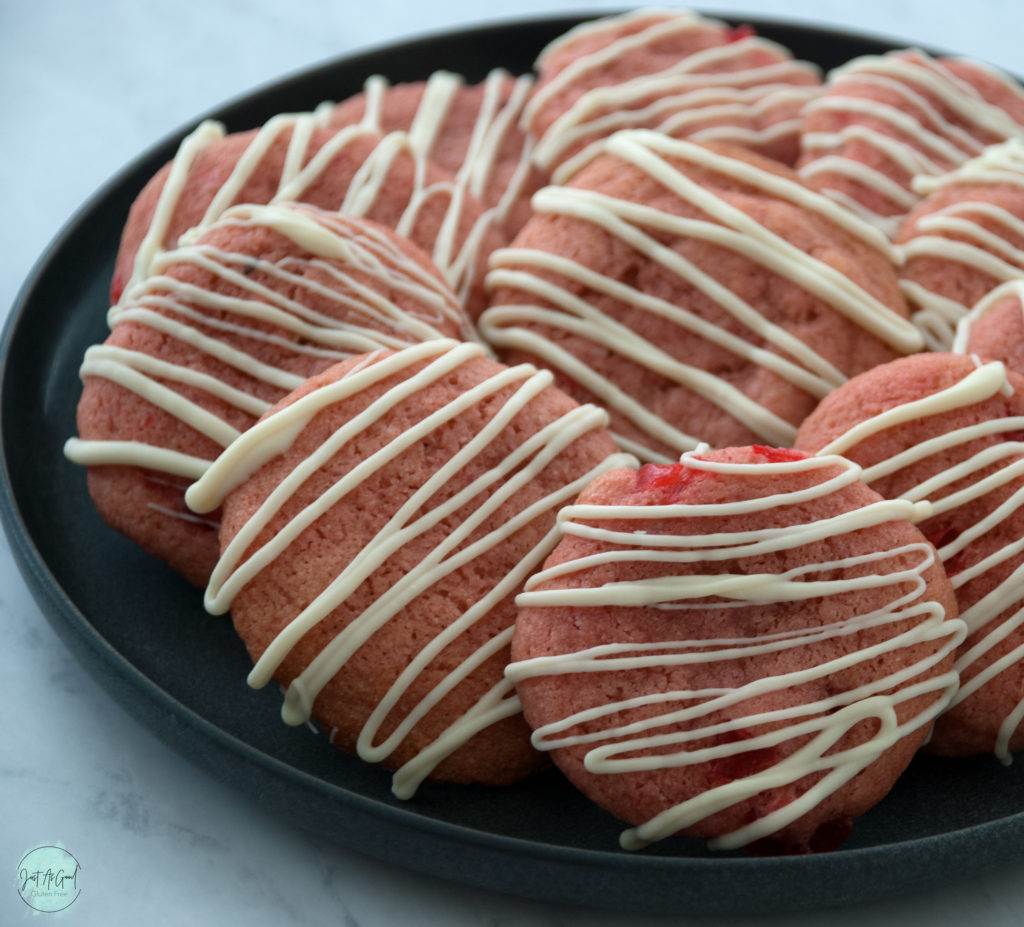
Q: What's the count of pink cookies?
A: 11